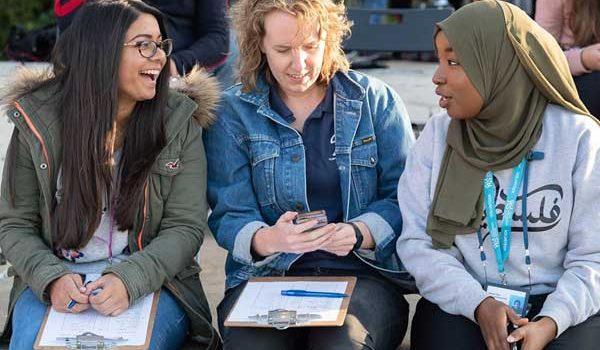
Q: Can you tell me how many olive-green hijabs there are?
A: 1